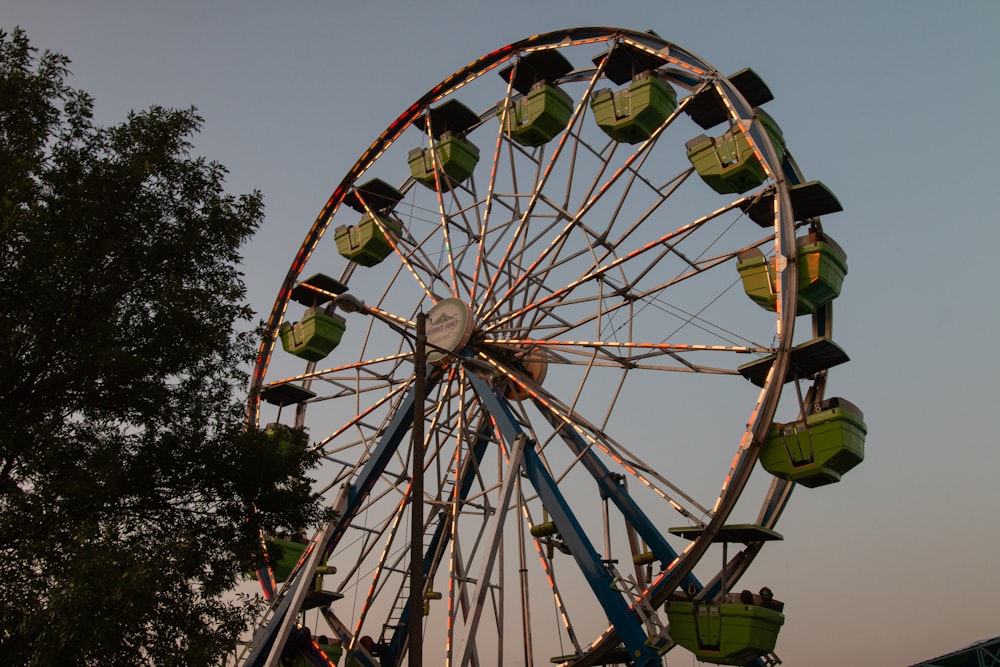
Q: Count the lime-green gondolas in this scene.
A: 12